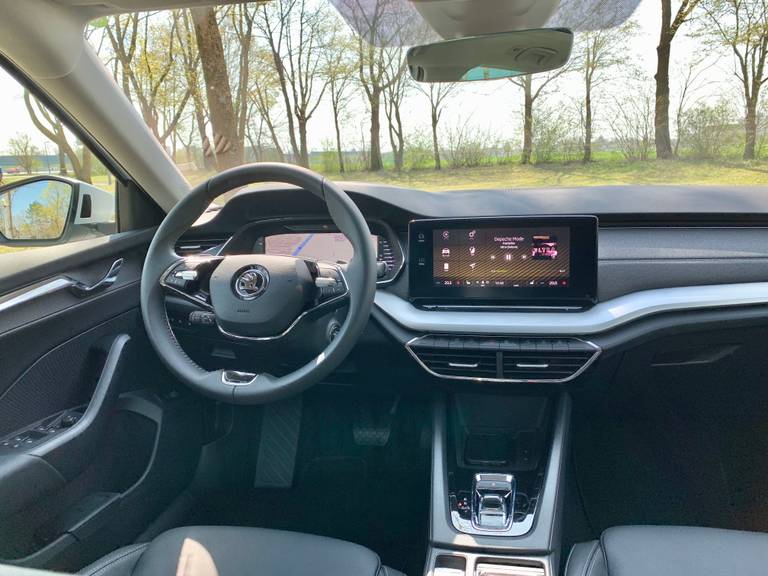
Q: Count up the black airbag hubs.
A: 1